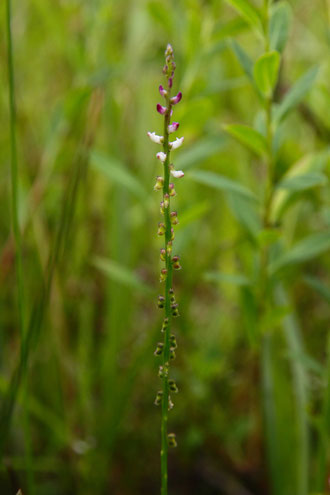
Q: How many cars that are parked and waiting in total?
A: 0